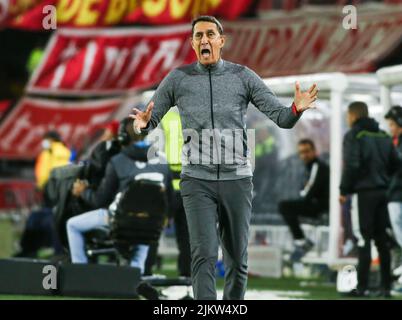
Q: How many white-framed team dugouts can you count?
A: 2